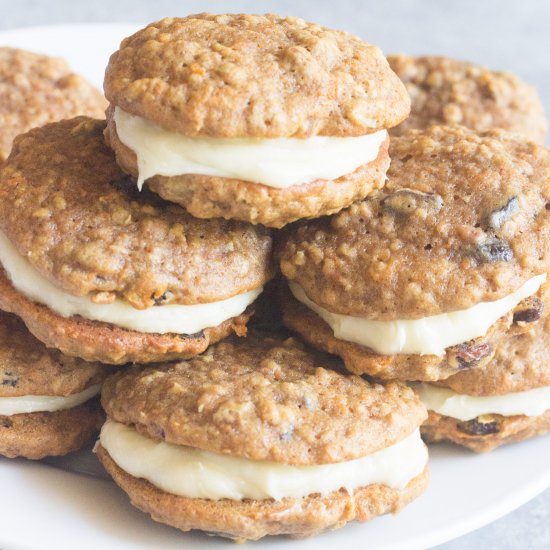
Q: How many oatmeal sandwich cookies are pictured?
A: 8